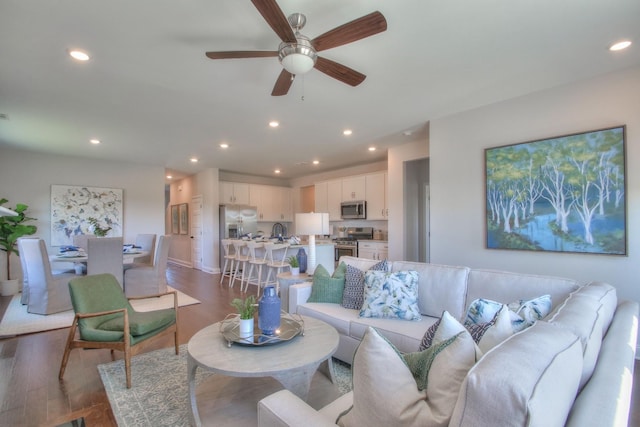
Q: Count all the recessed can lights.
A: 11